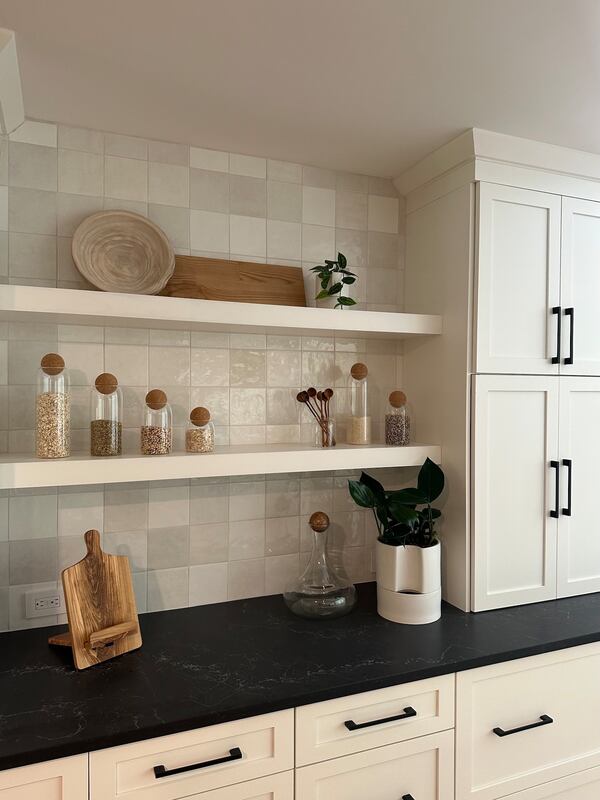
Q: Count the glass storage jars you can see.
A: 6